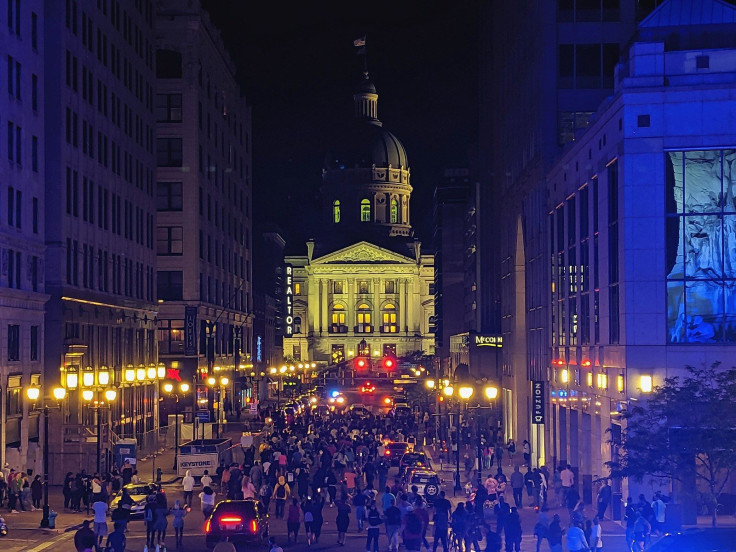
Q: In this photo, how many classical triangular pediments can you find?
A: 1